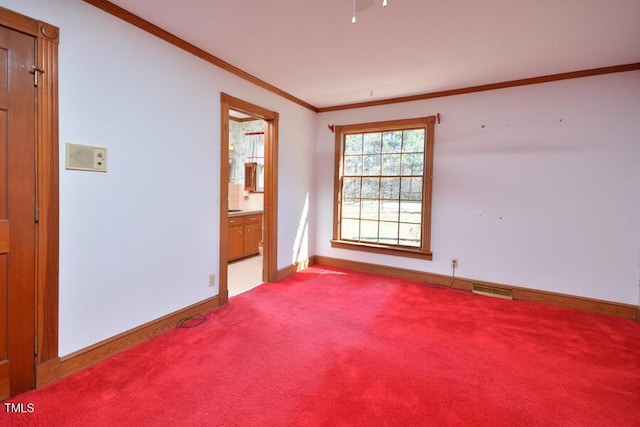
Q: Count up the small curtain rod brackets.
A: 2